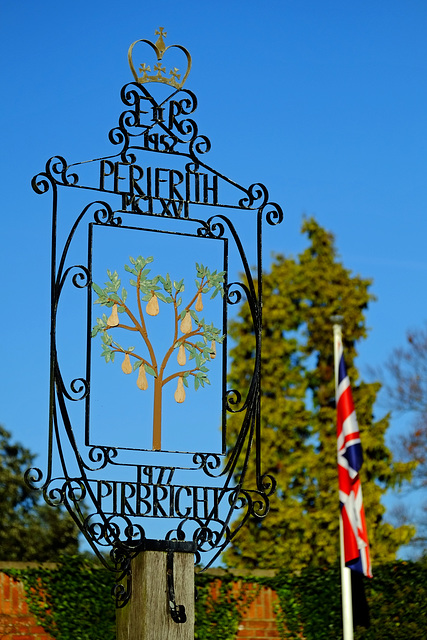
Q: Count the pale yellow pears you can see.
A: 9